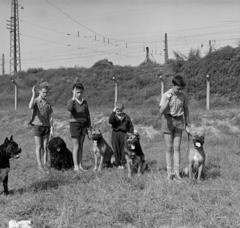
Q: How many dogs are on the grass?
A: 5